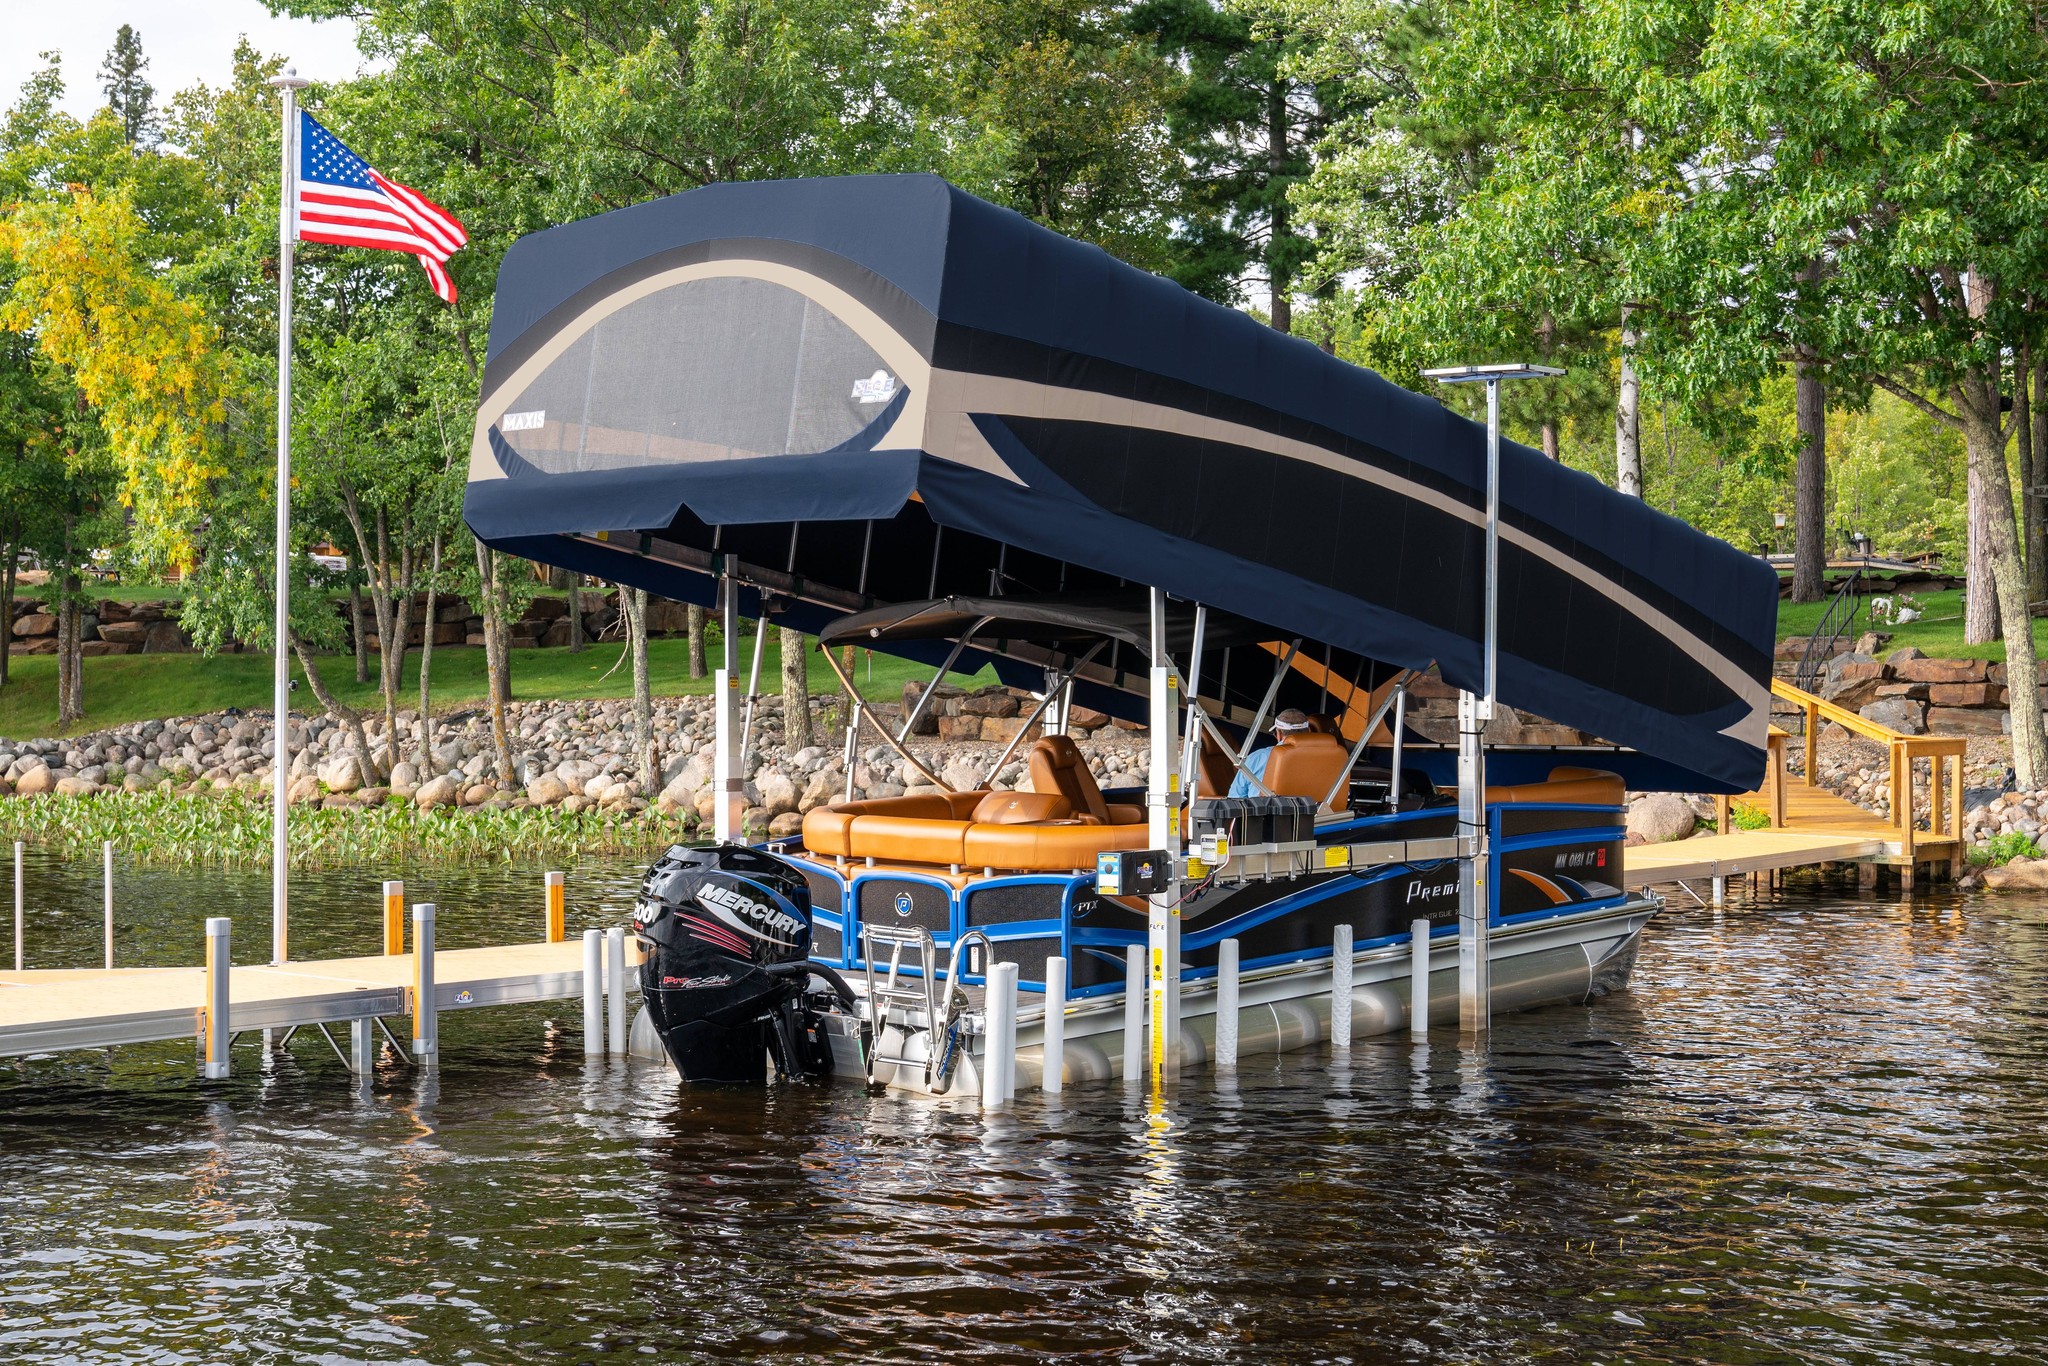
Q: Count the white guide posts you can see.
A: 9